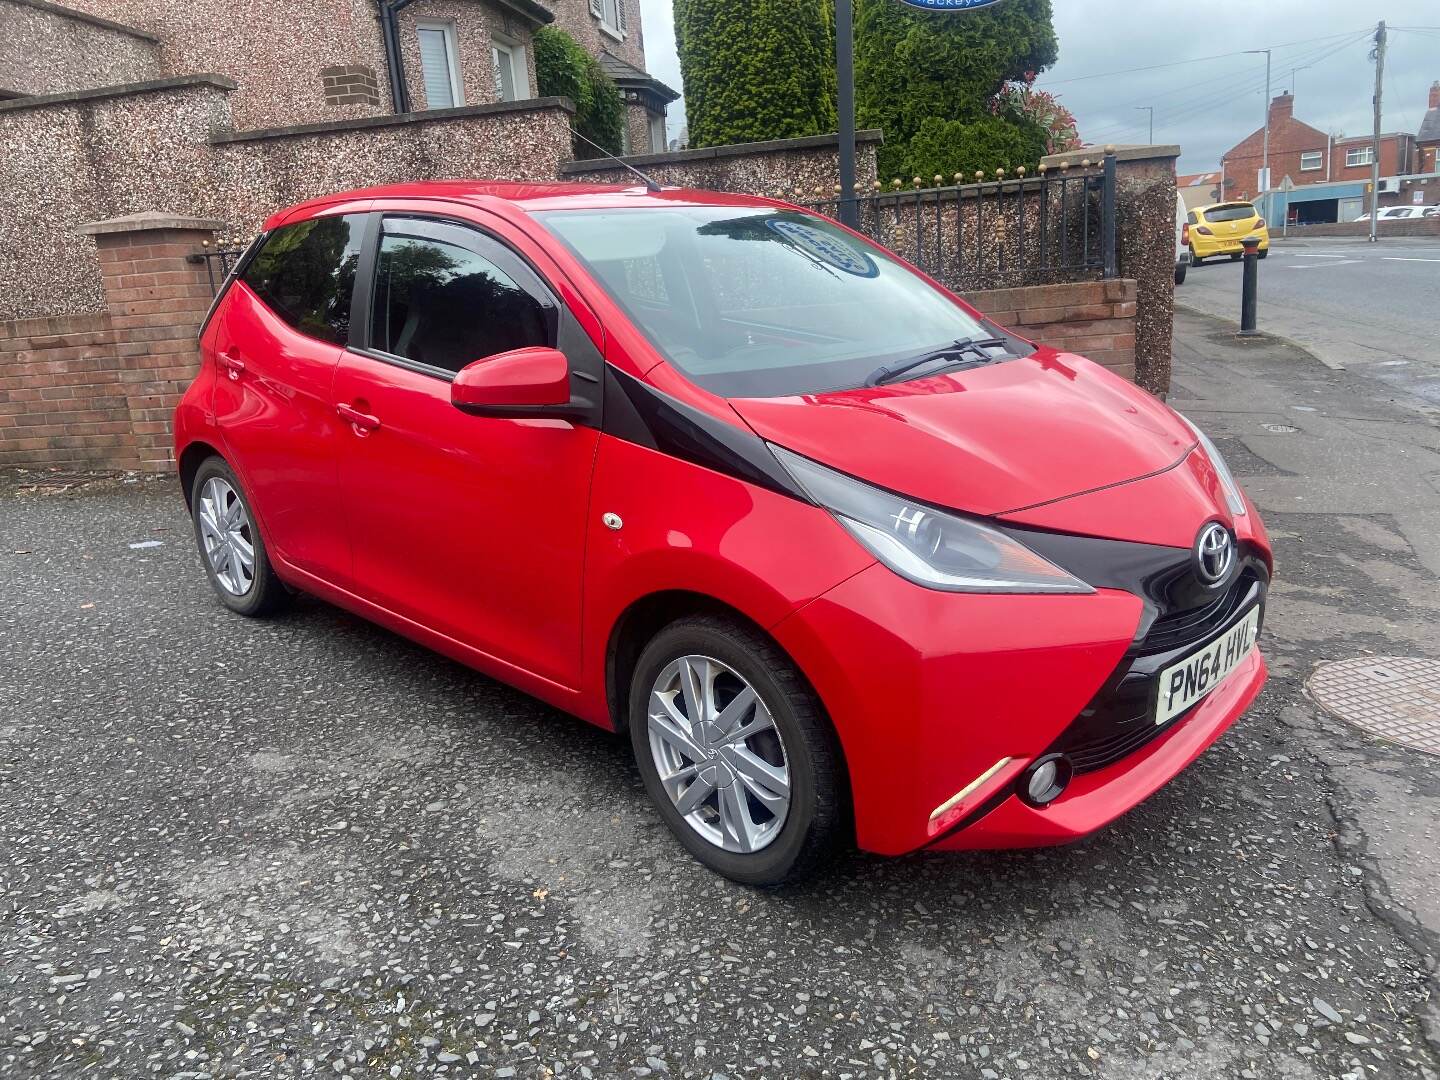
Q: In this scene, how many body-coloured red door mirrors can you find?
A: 1